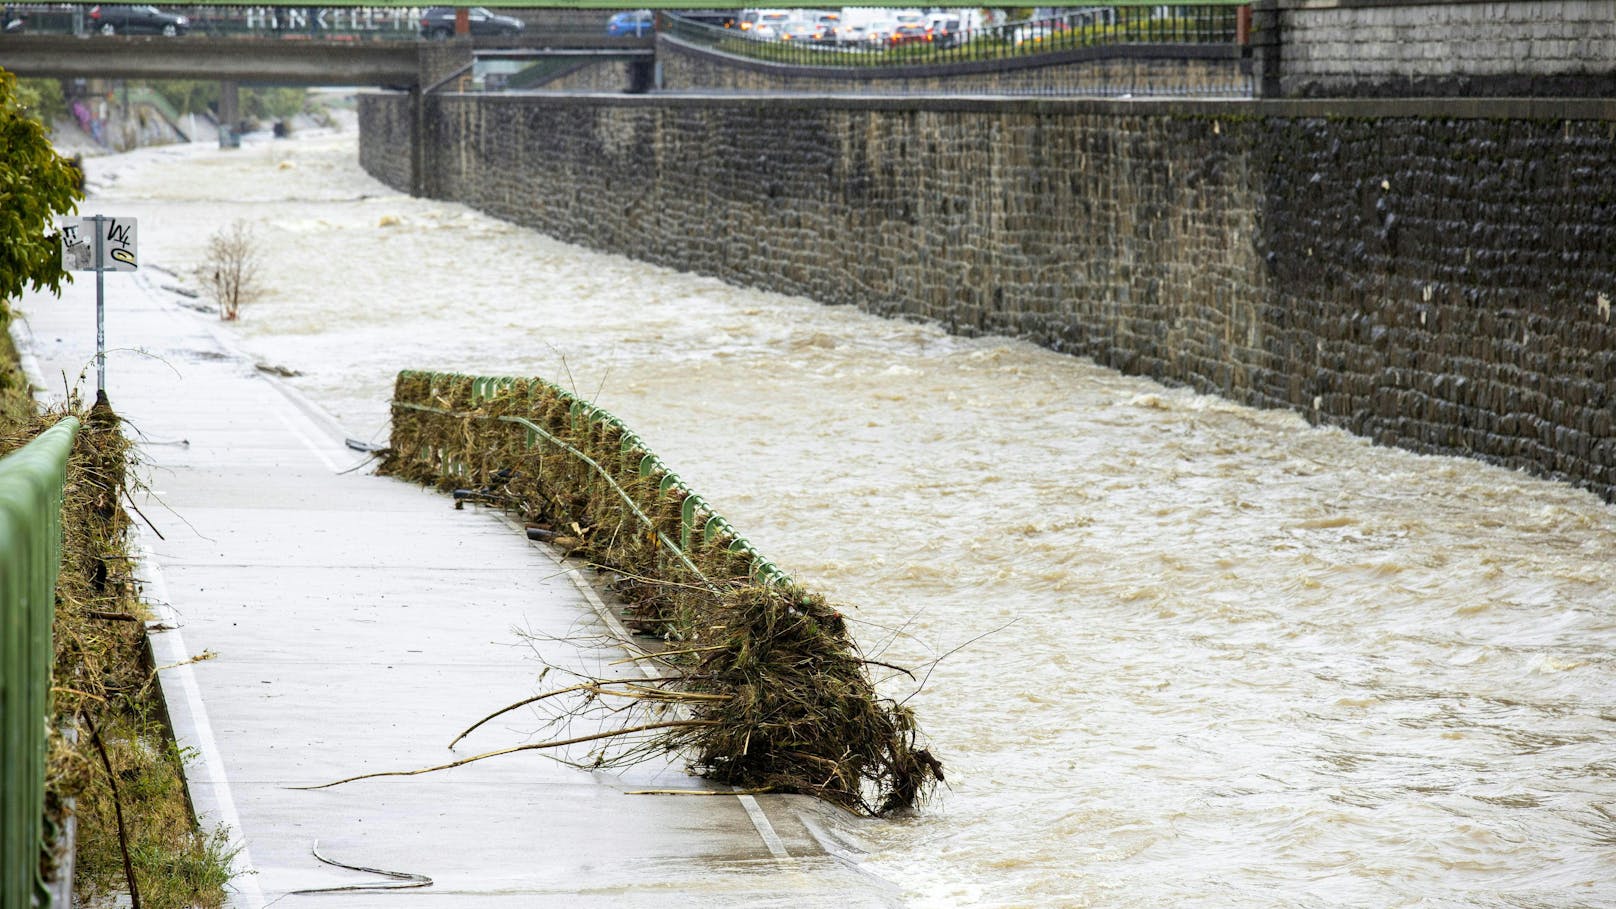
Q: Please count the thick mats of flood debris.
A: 2